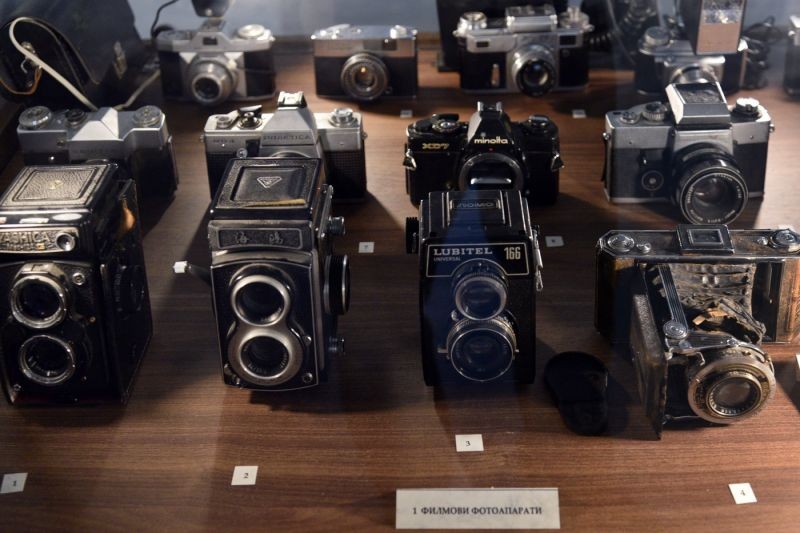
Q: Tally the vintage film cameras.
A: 12